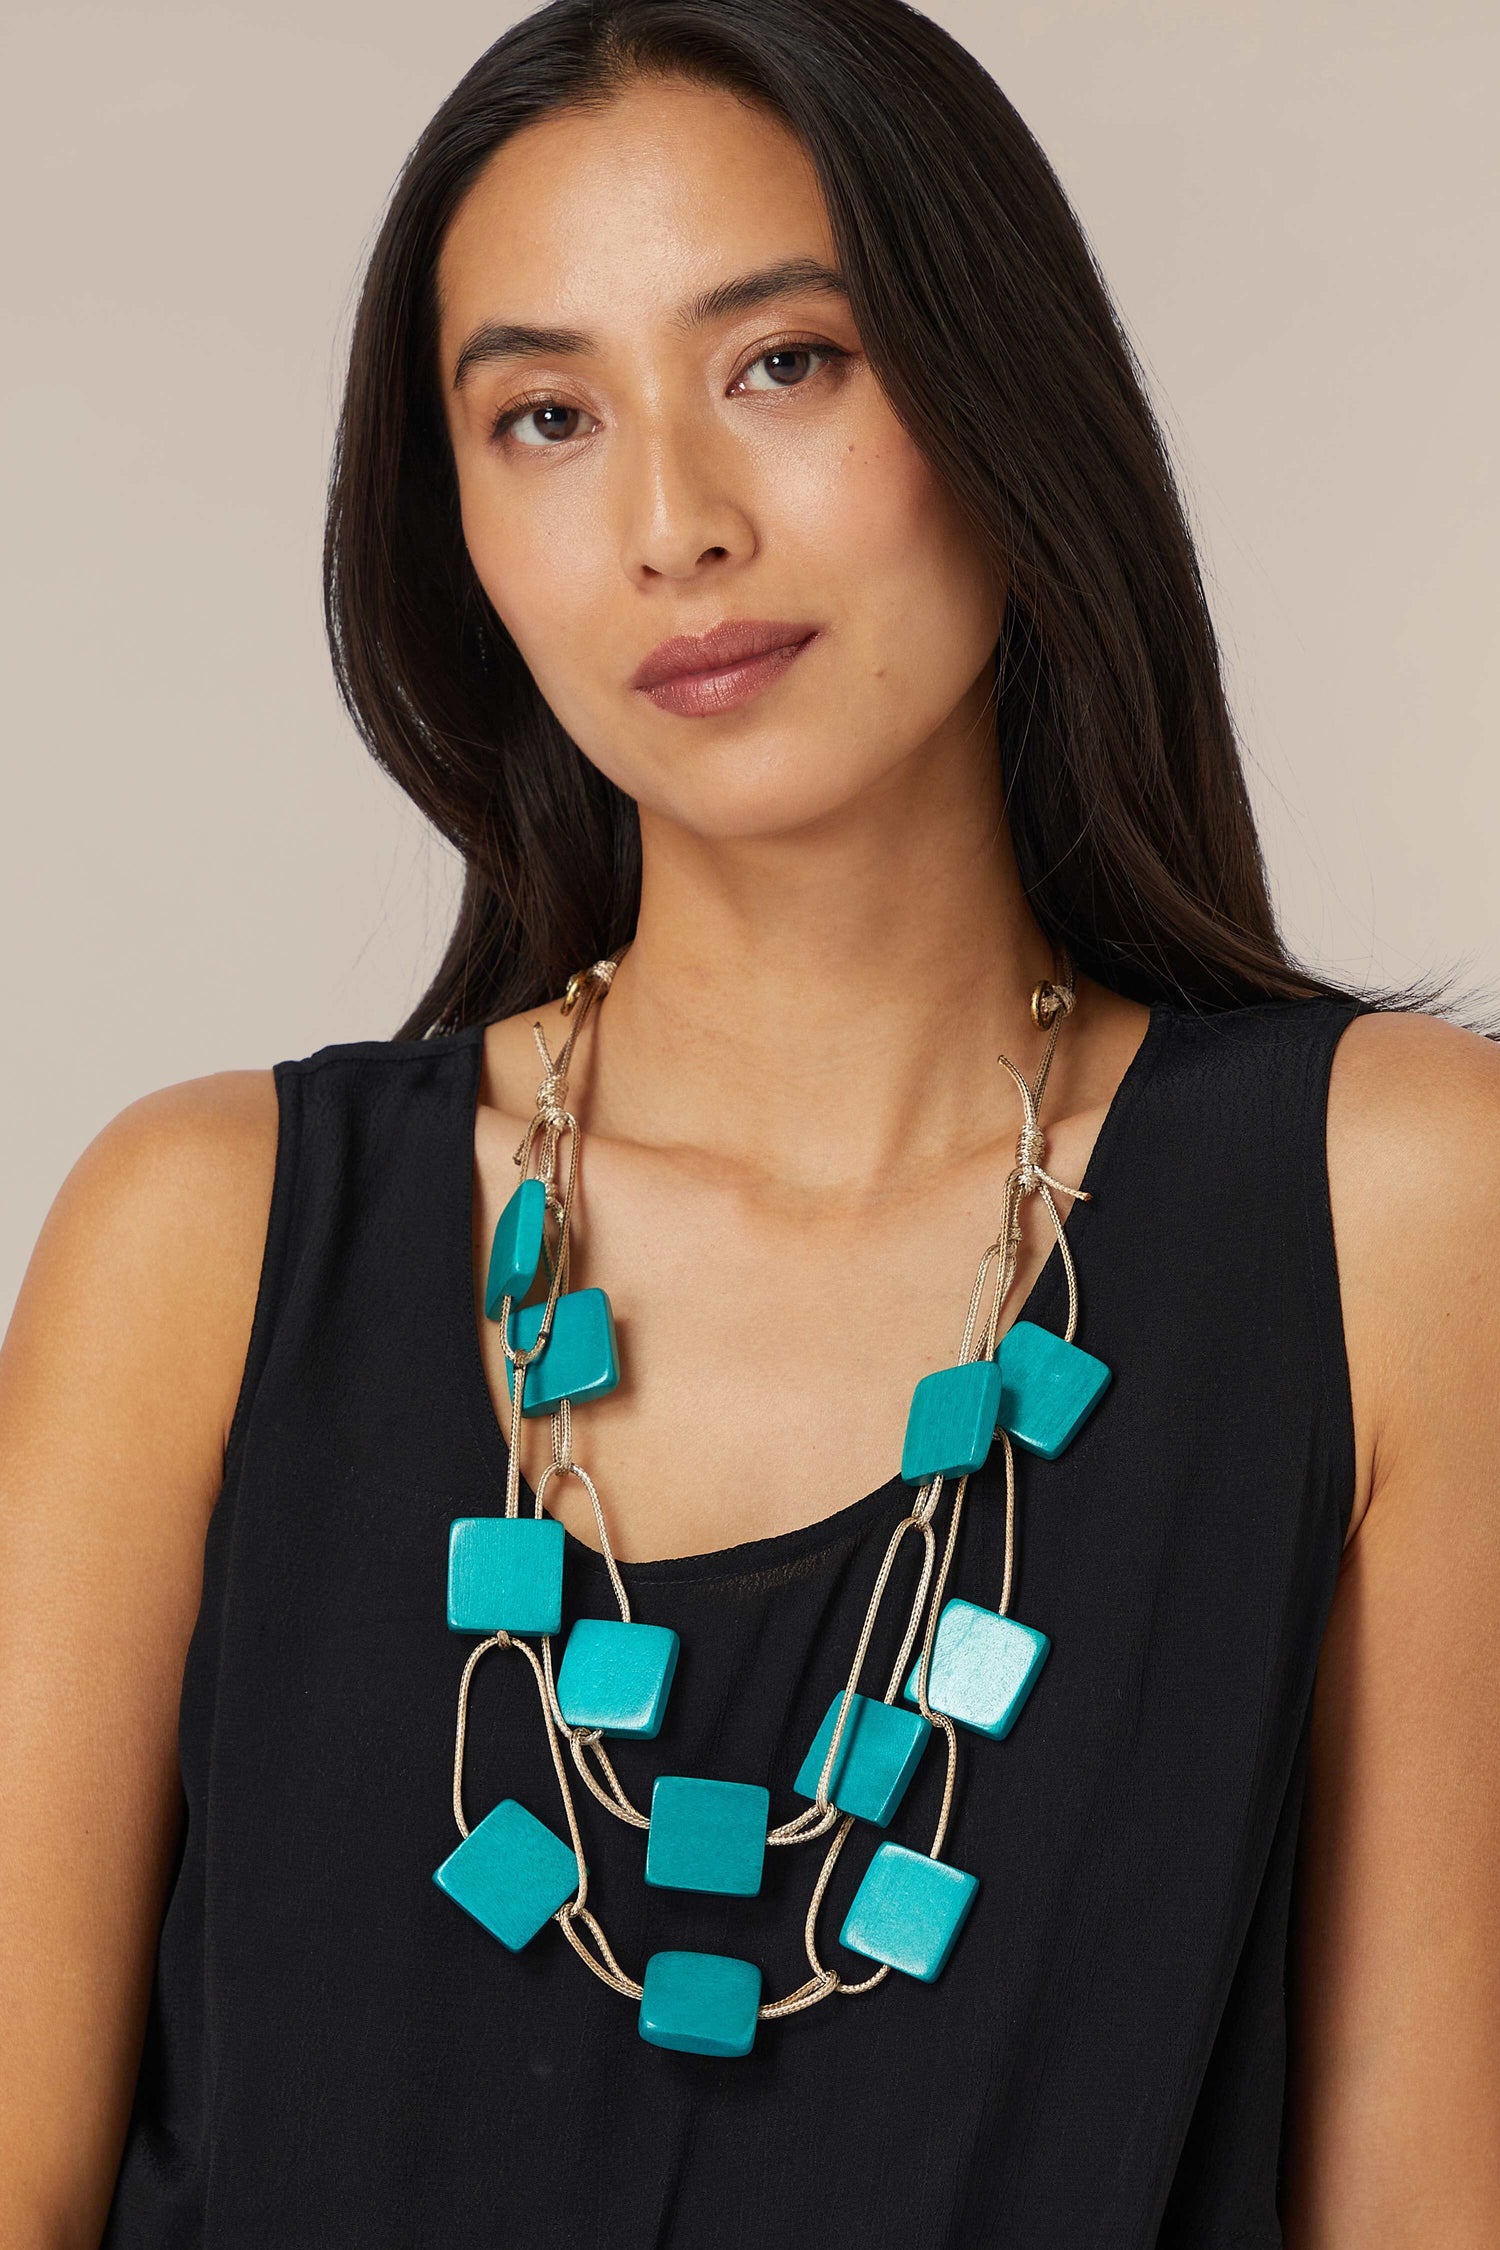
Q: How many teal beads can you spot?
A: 12